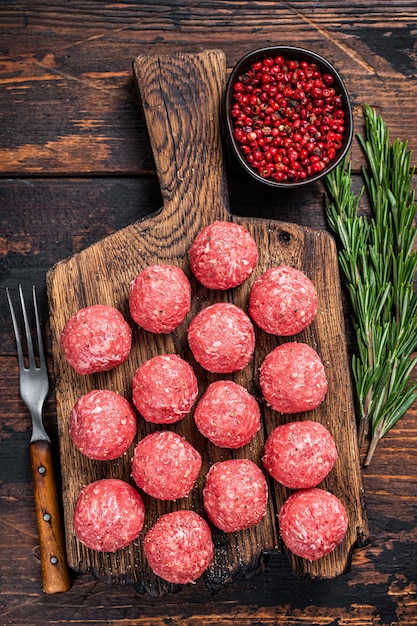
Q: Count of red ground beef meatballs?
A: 15